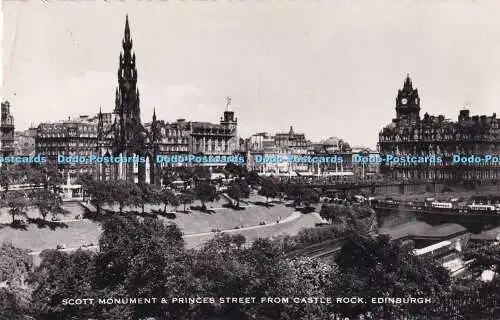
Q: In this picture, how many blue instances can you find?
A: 6